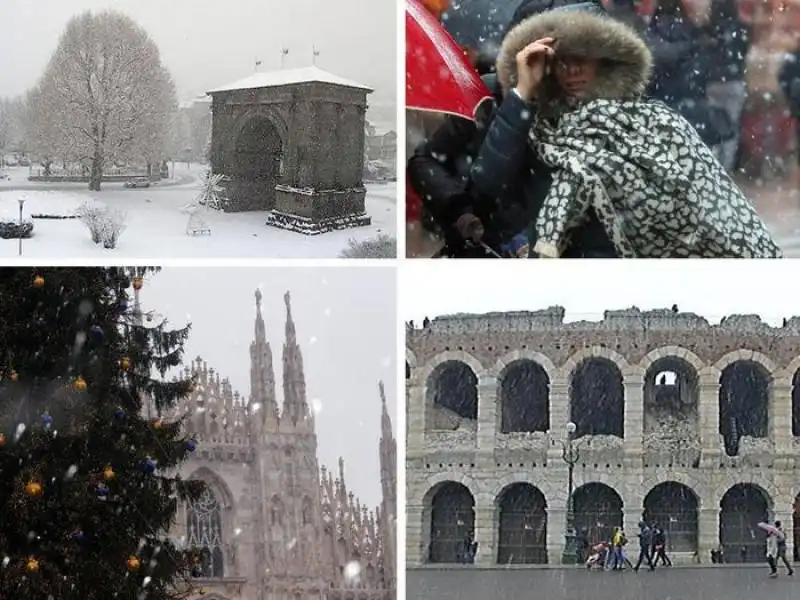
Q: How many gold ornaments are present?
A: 11